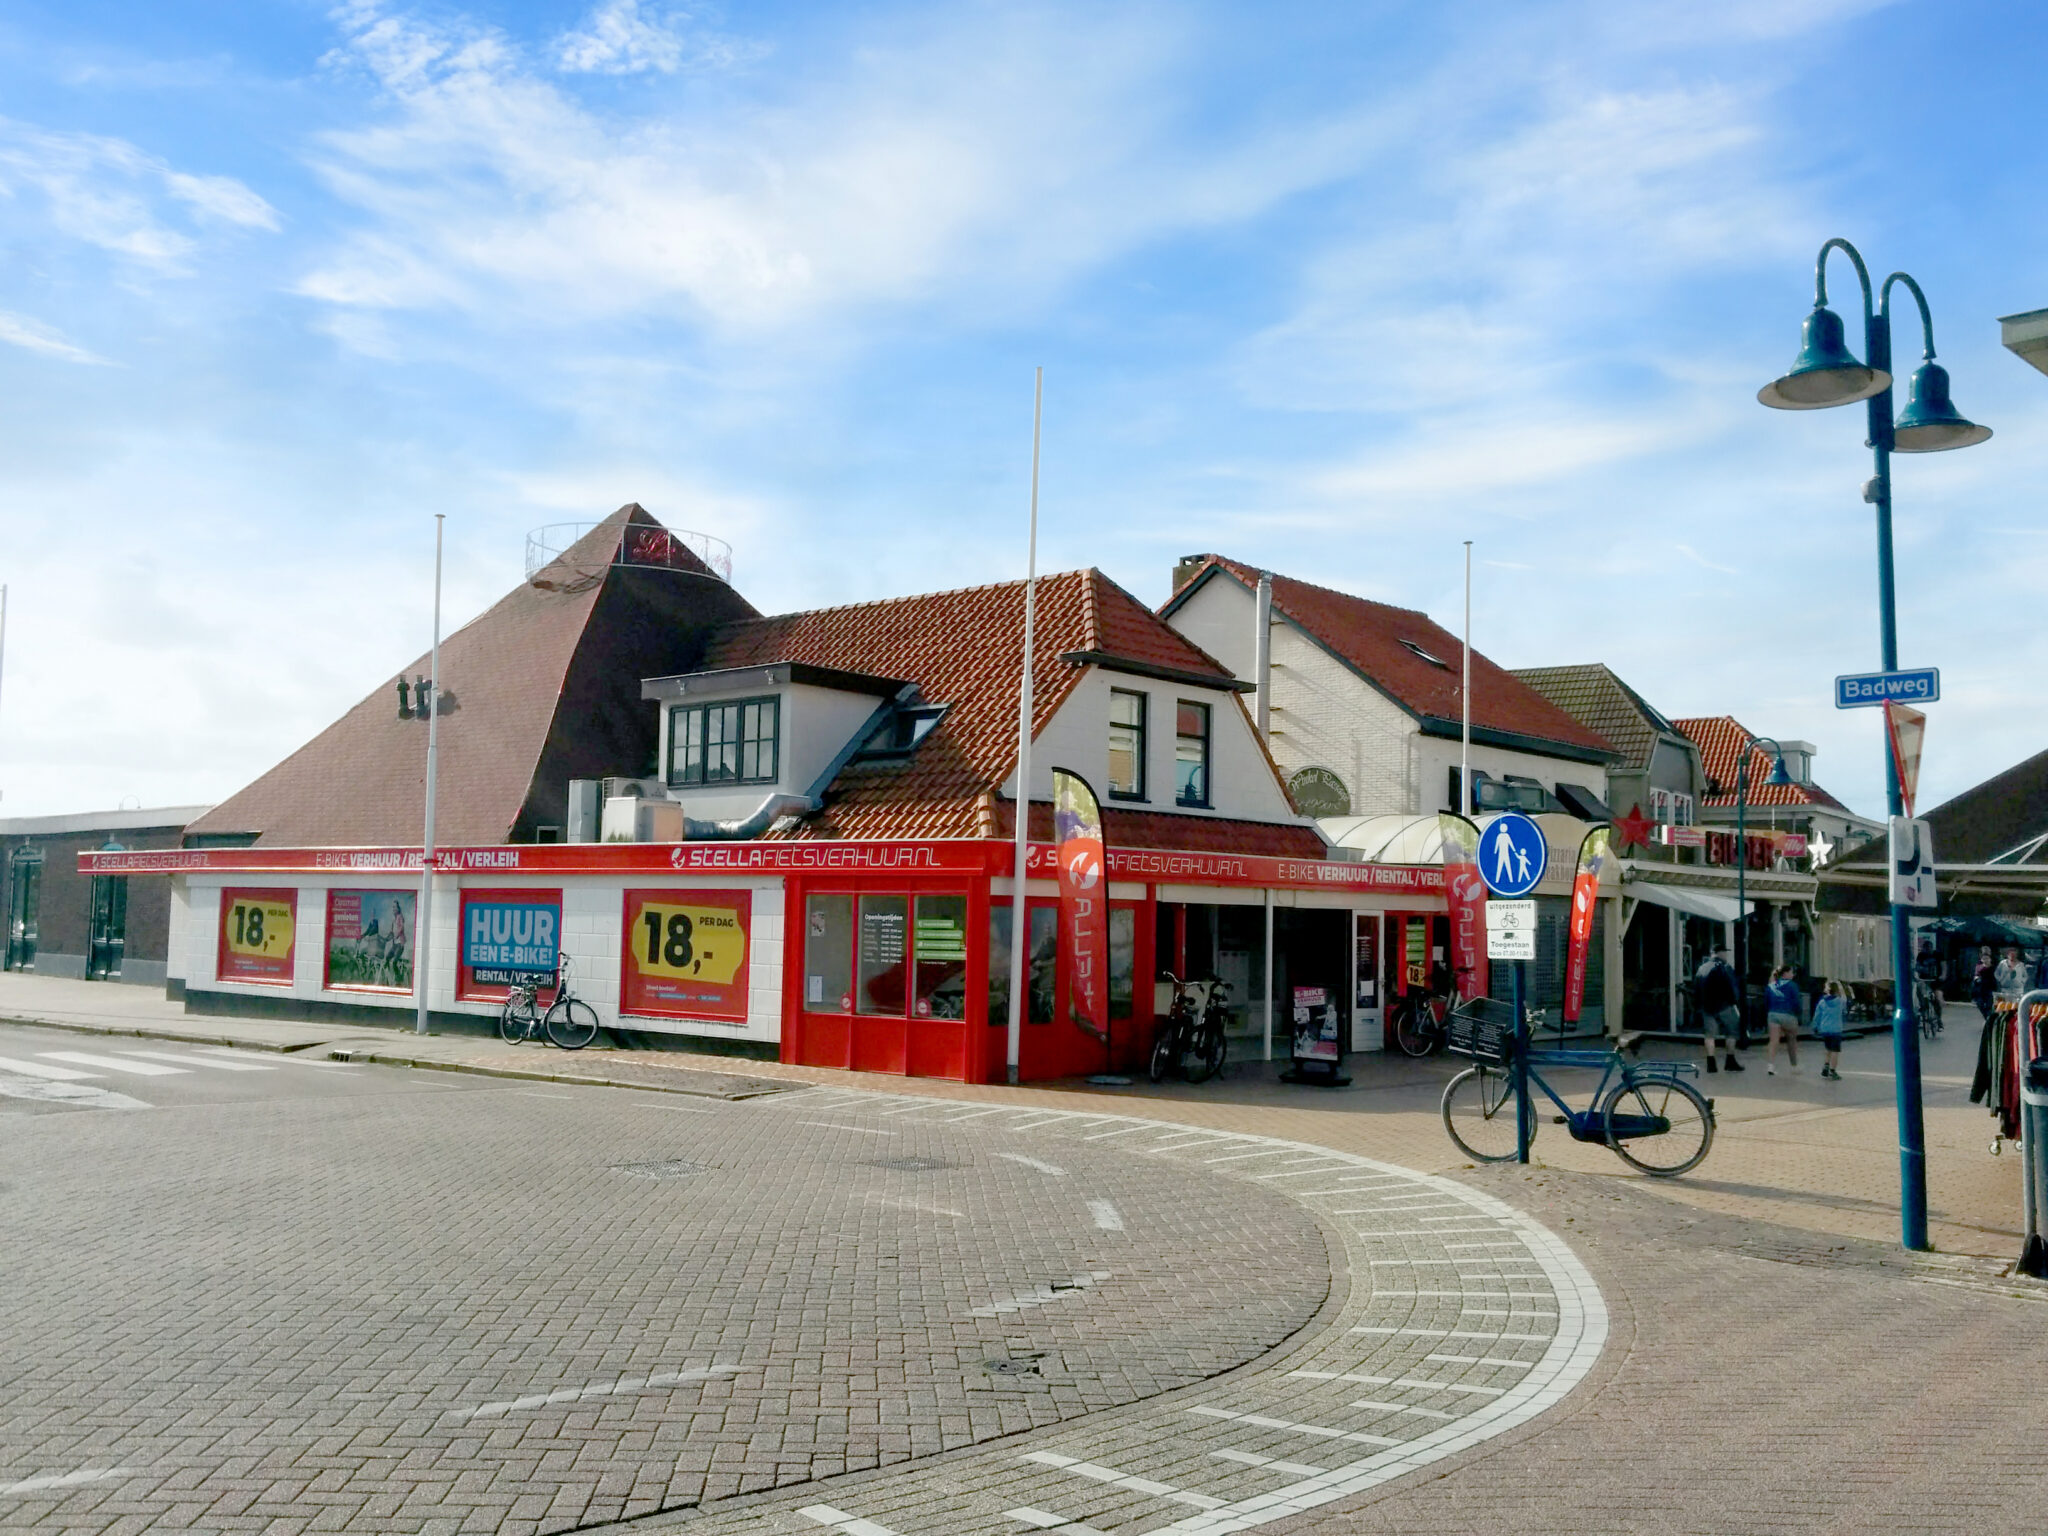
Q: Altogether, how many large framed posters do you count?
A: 4